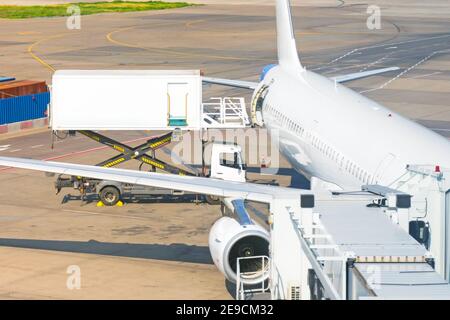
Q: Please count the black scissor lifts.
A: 1